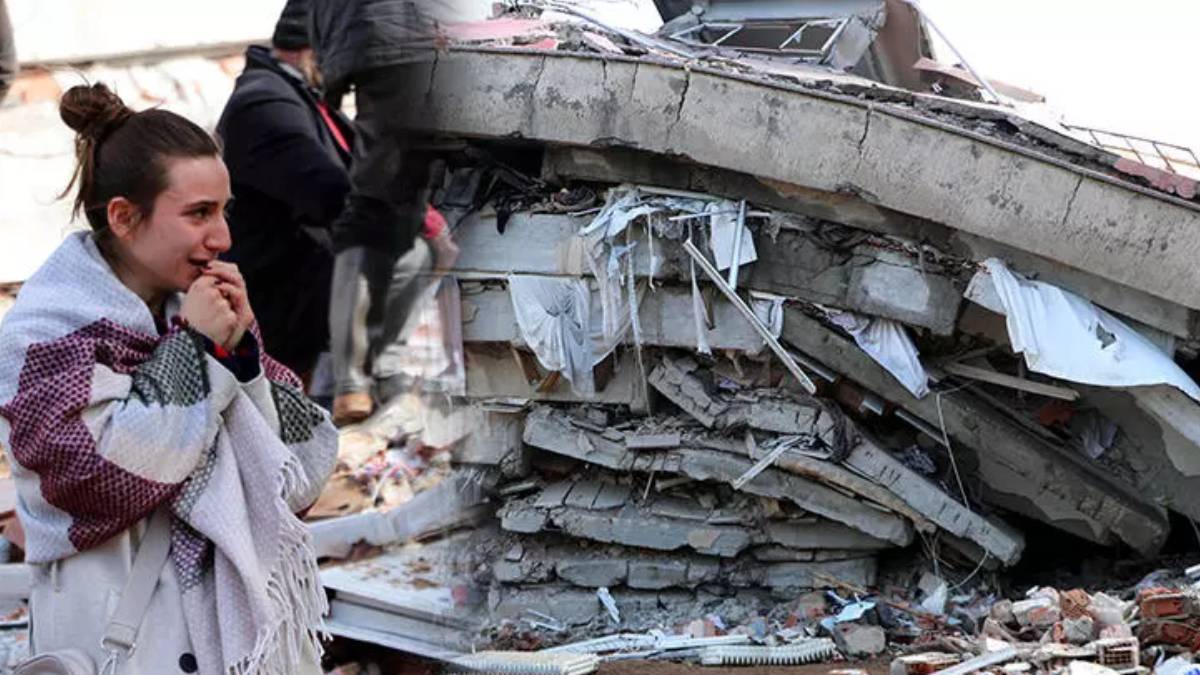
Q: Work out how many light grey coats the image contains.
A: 1